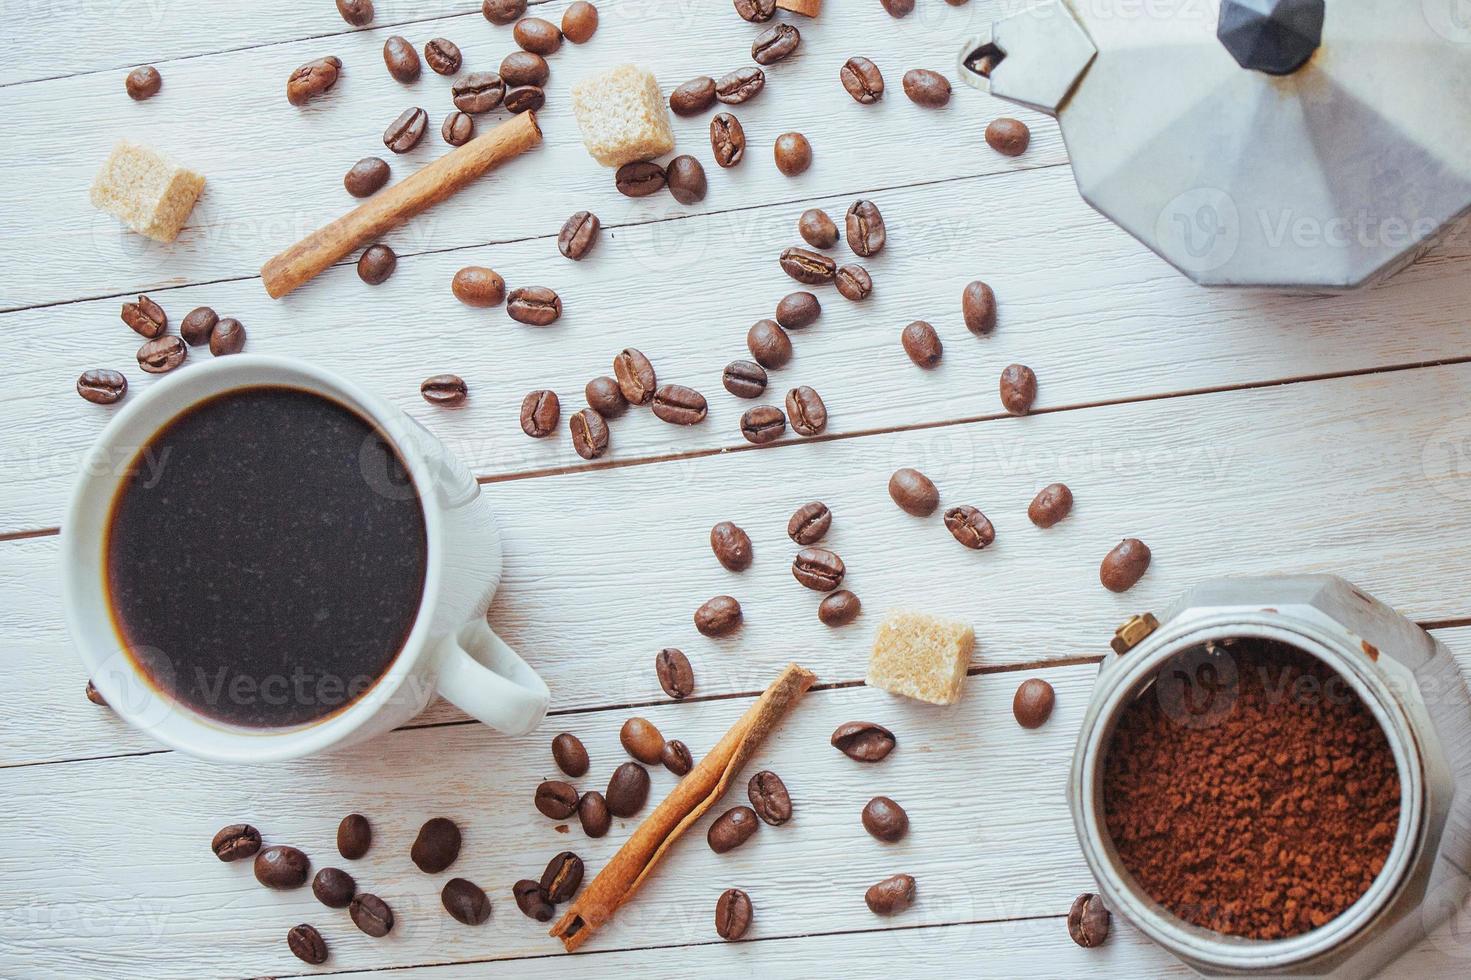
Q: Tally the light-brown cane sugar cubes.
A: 3